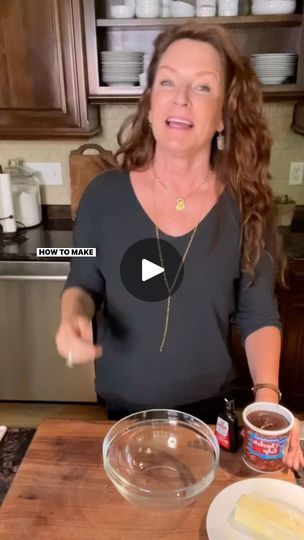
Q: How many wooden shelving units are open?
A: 1